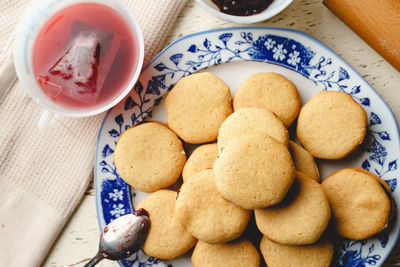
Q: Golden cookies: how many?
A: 14